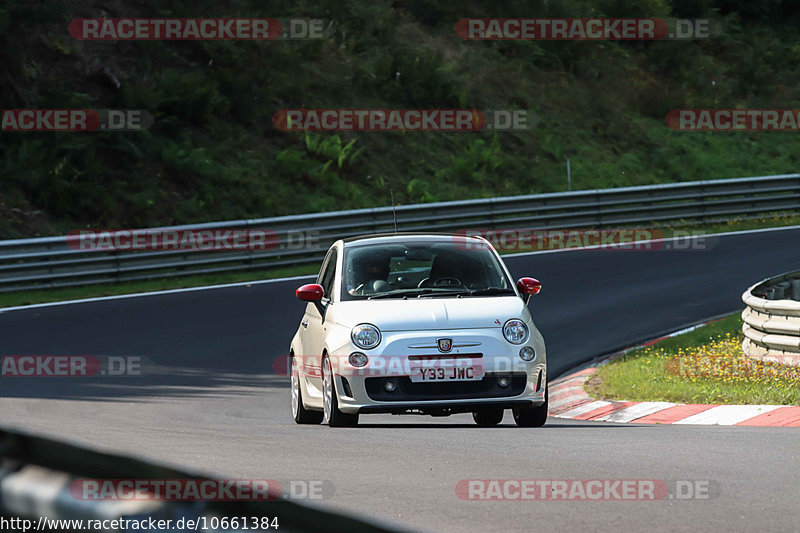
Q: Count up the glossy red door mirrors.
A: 2